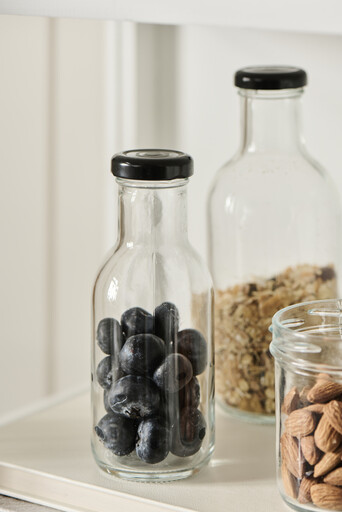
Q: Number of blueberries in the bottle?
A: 13